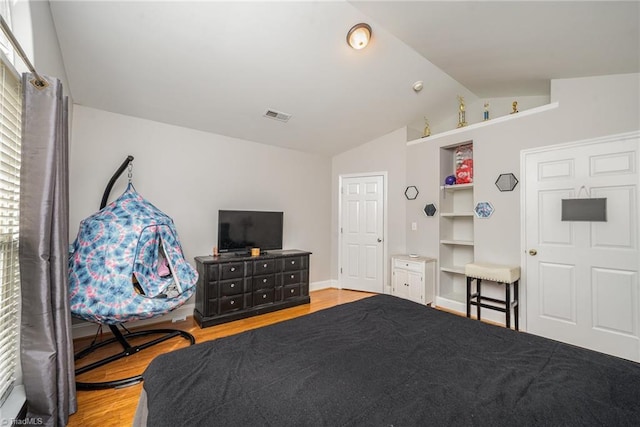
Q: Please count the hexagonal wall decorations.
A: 4